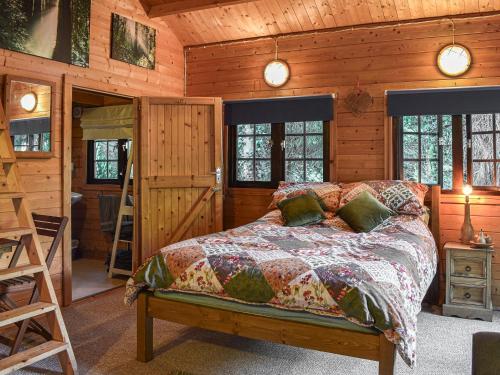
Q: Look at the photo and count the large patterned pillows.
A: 2